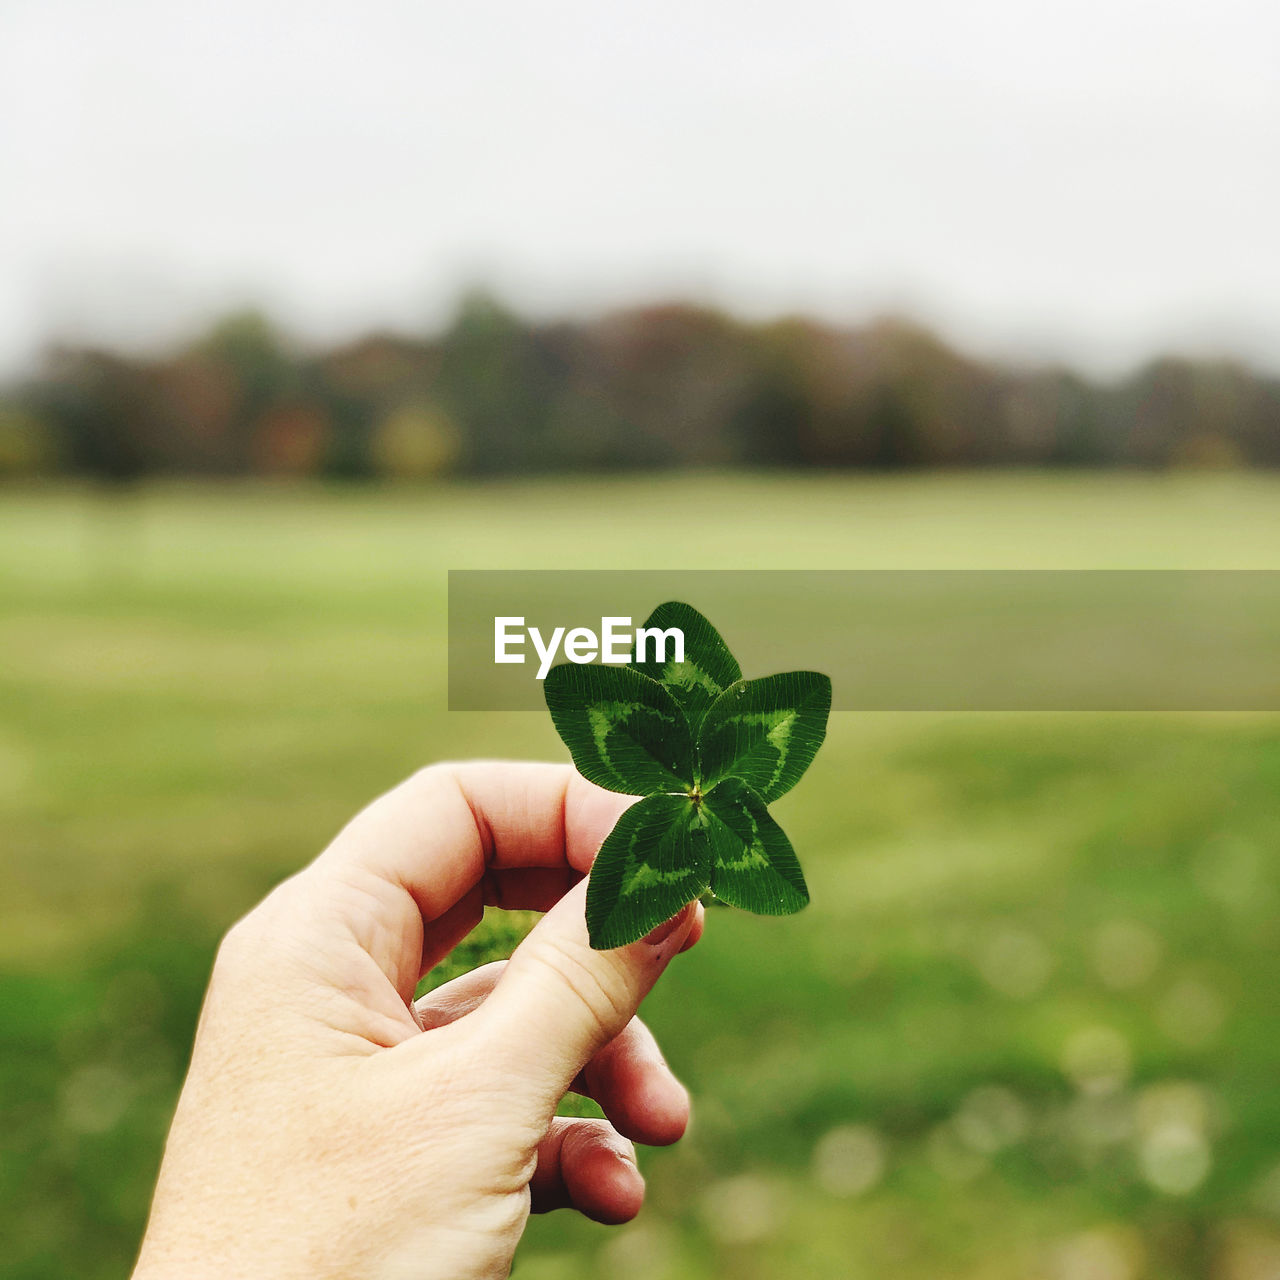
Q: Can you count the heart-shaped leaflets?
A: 5